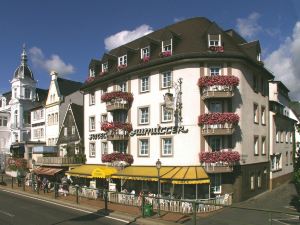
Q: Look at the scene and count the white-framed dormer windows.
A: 7